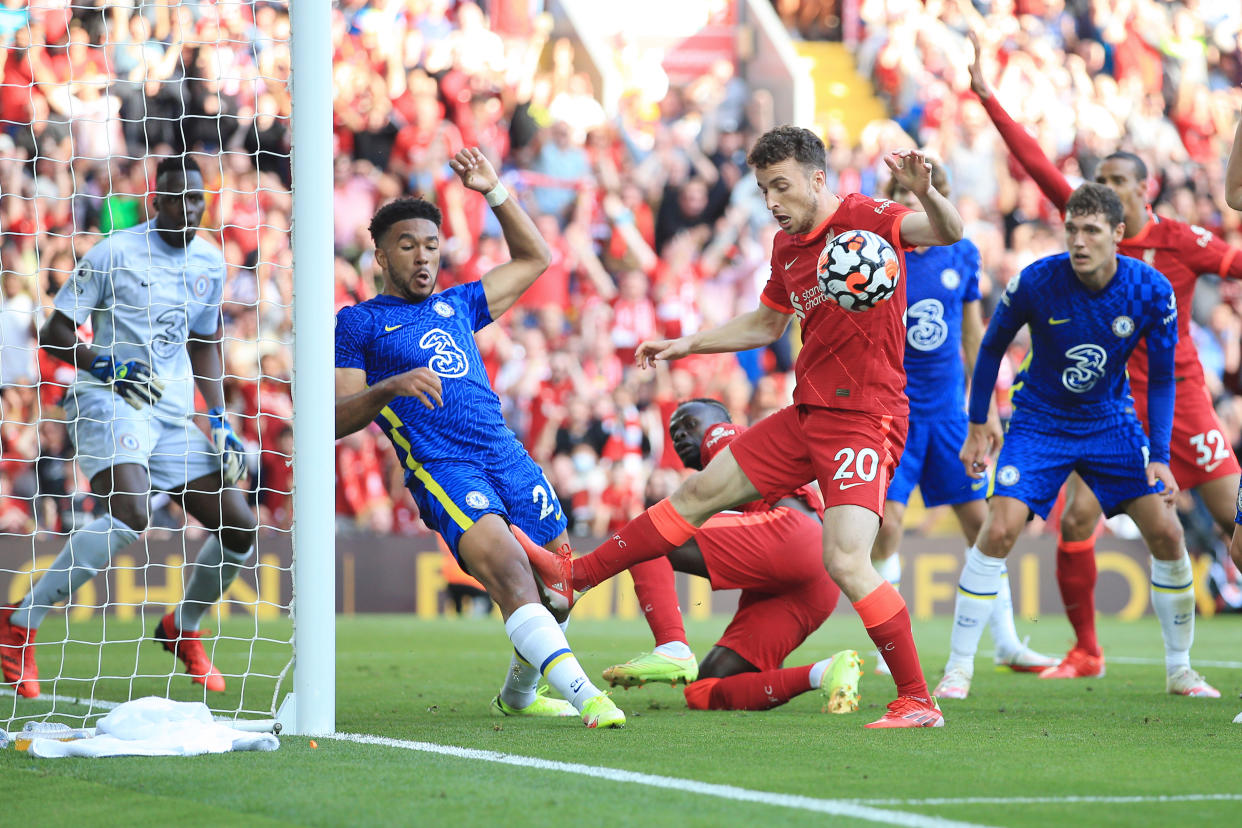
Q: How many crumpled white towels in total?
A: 1